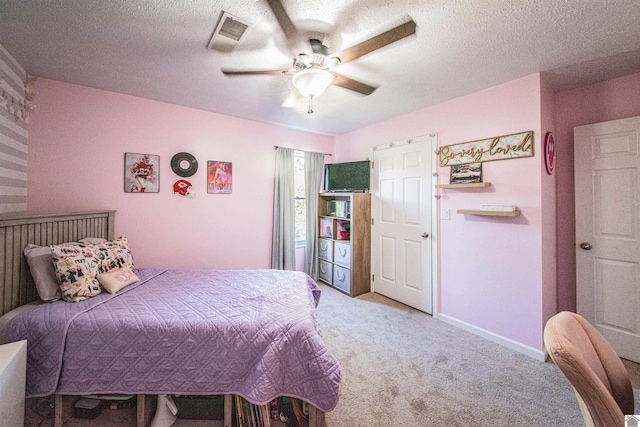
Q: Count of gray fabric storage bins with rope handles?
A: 4